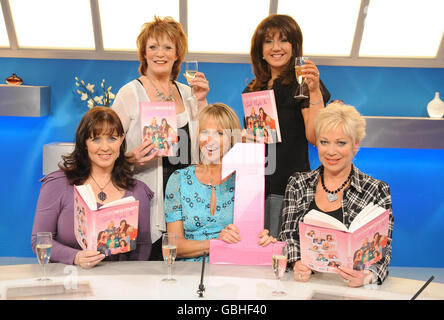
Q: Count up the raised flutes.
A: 2